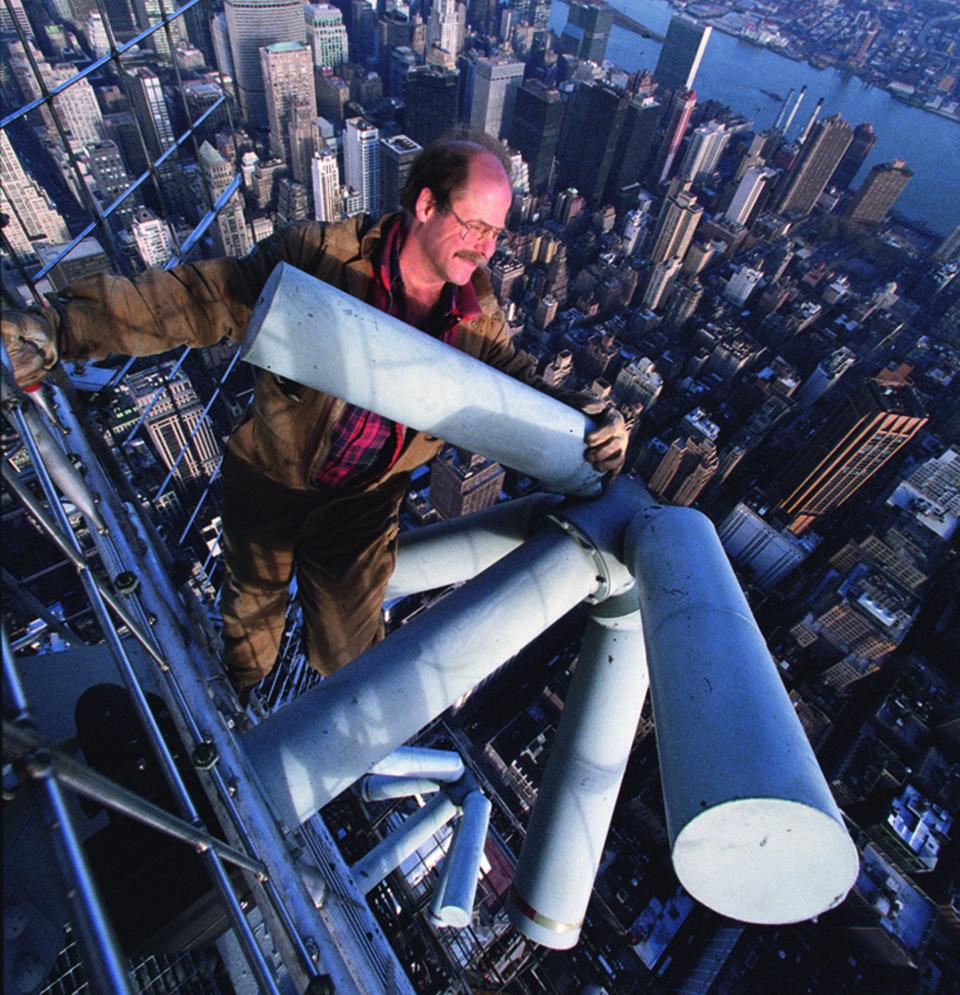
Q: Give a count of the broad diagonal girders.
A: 1